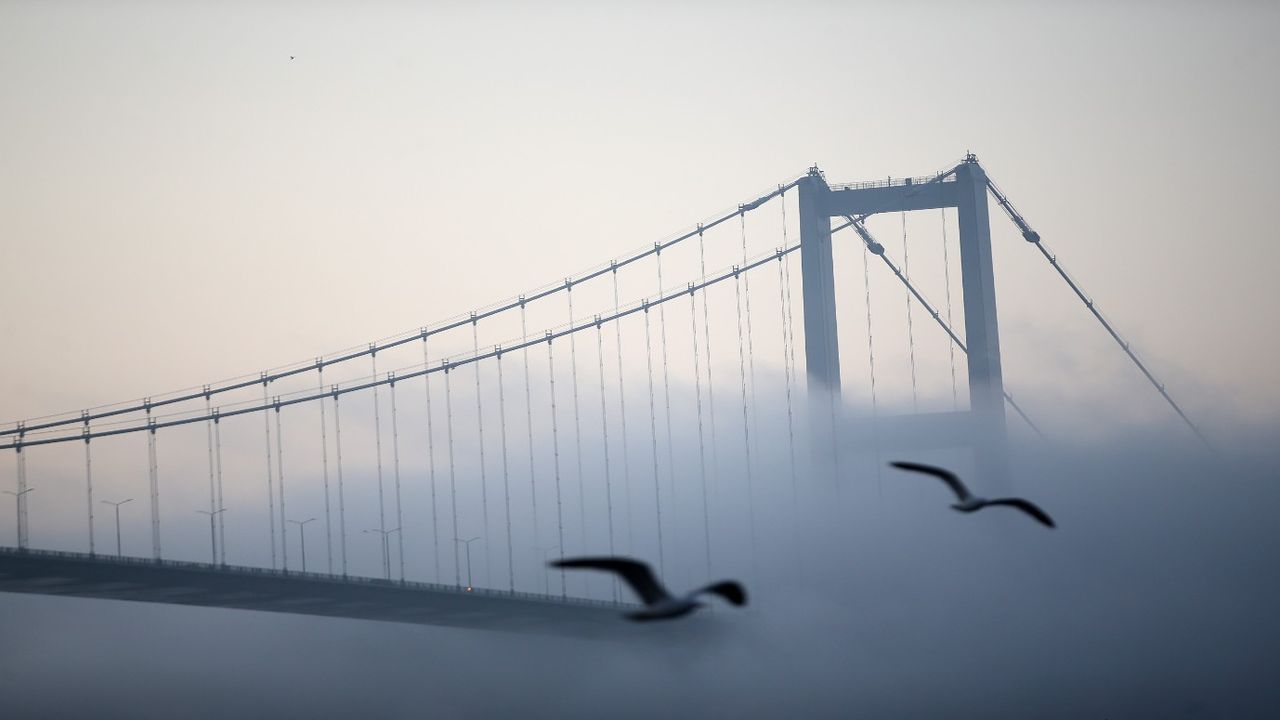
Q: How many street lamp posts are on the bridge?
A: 7